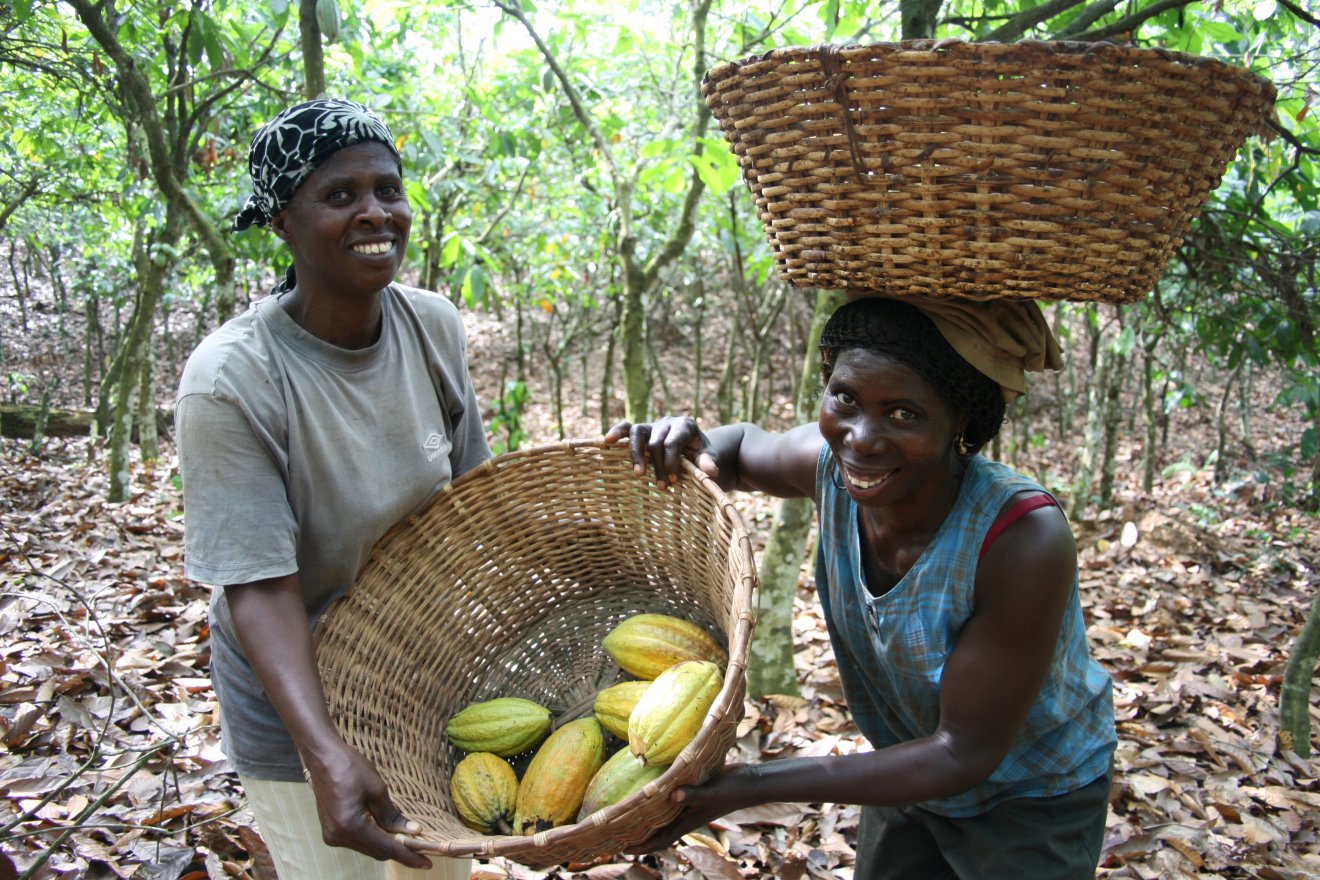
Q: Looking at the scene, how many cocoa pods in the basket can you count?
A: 7